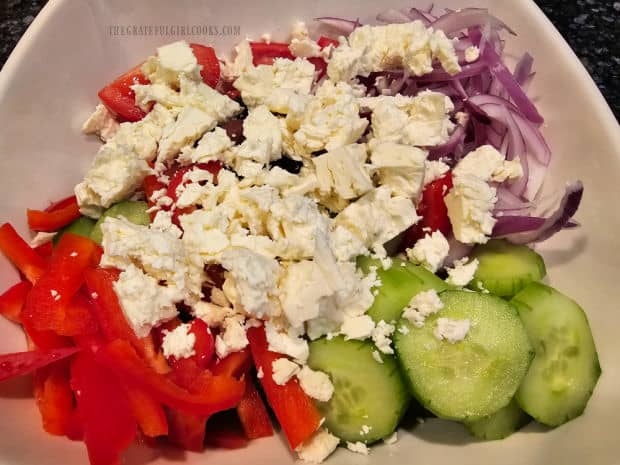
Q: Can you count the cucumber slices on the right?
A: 6